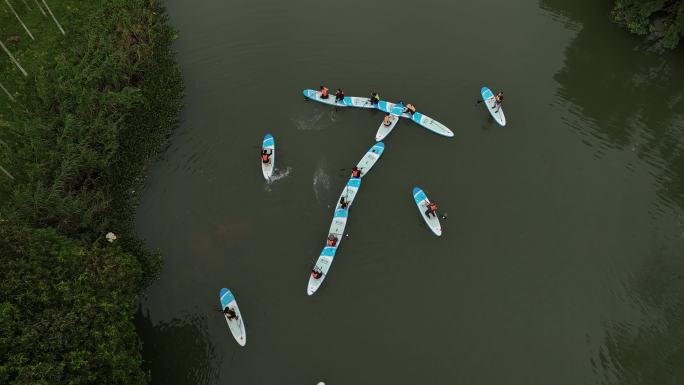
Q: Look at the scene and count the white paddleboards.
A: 13